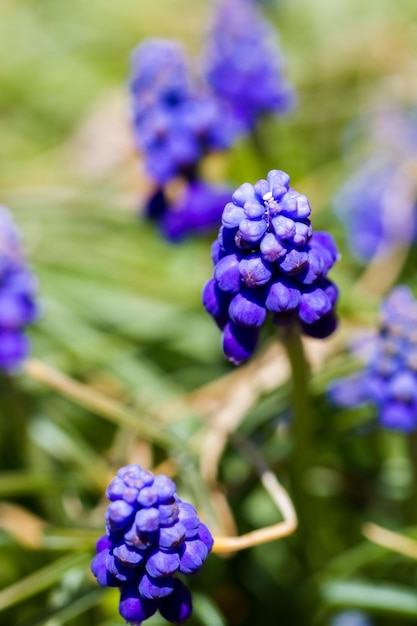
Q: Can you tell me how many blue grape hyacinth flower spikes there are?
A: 7